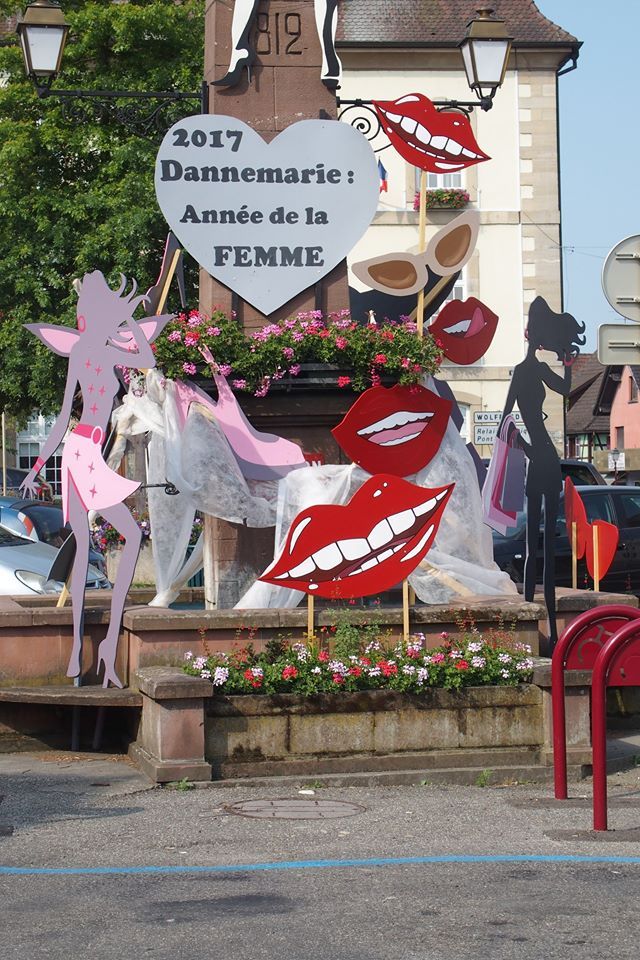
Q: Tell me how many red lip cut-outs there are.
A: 4